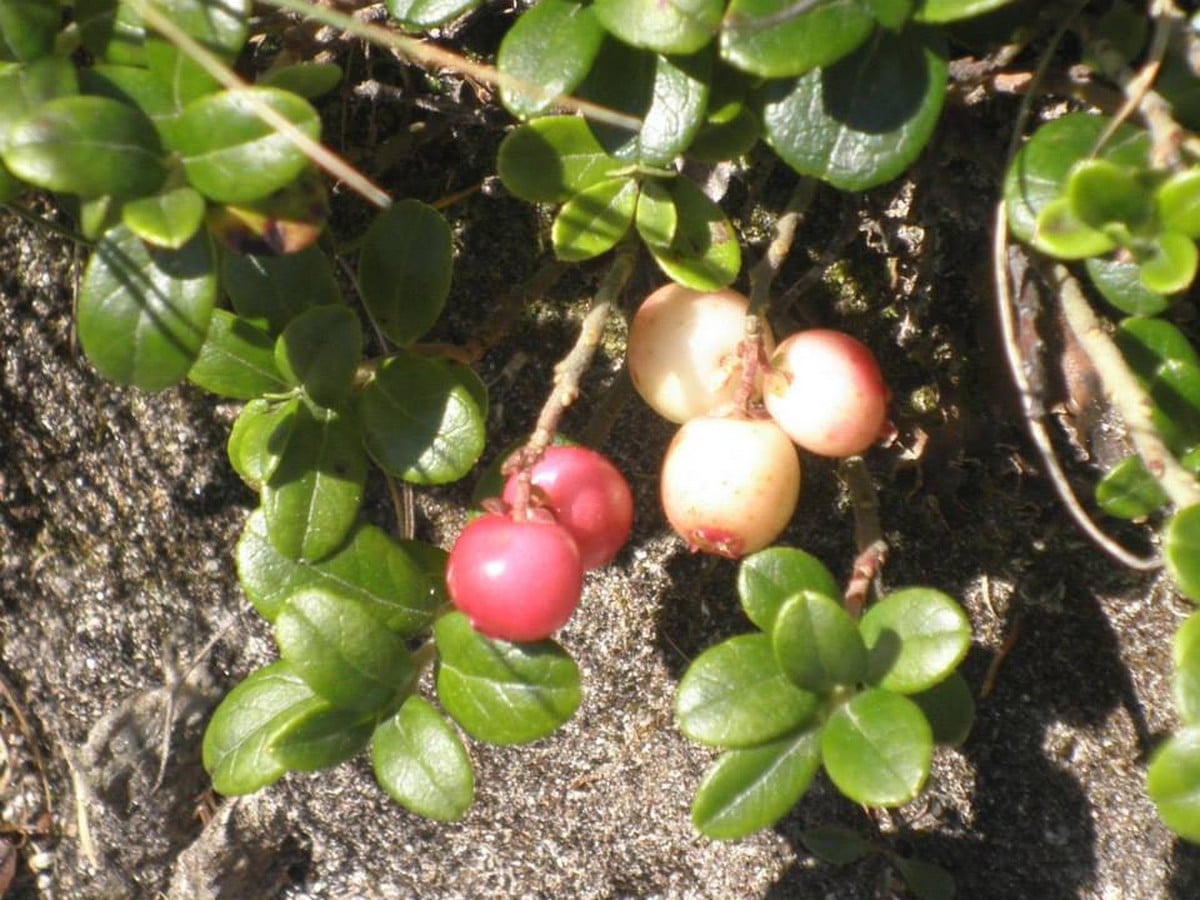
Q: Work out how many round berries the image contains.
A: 5